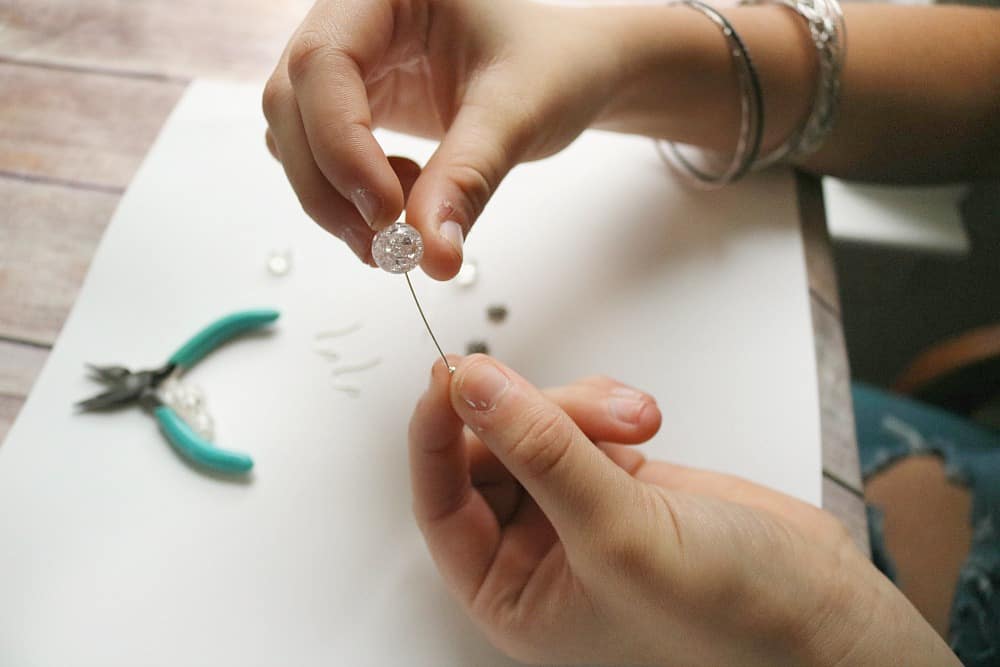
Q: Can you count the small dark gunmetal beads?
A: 2